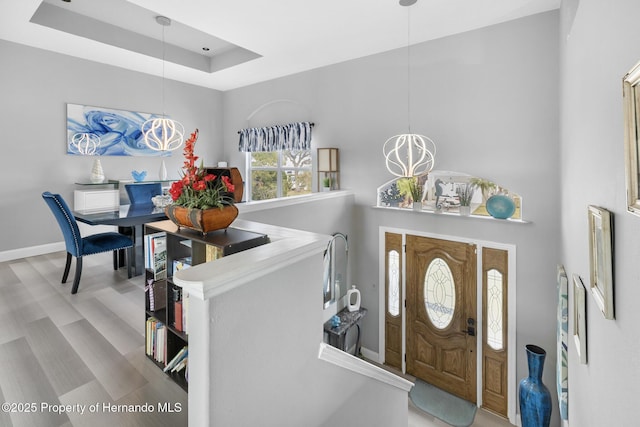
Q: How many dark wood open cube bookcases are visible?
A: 1